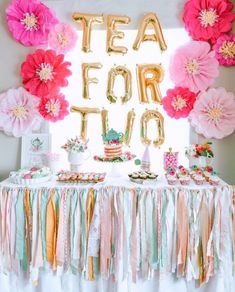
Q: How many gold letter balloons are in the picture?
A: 9